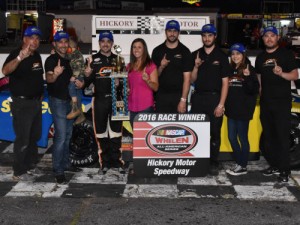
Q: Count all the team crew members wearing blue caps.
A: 7